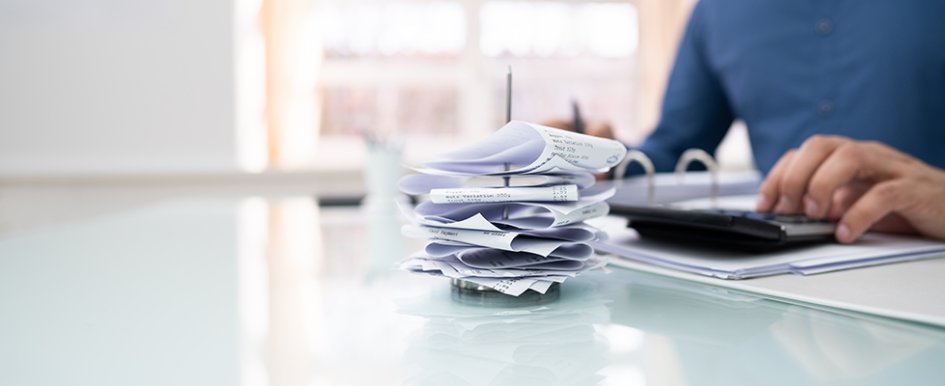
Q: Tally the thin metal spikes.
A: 1